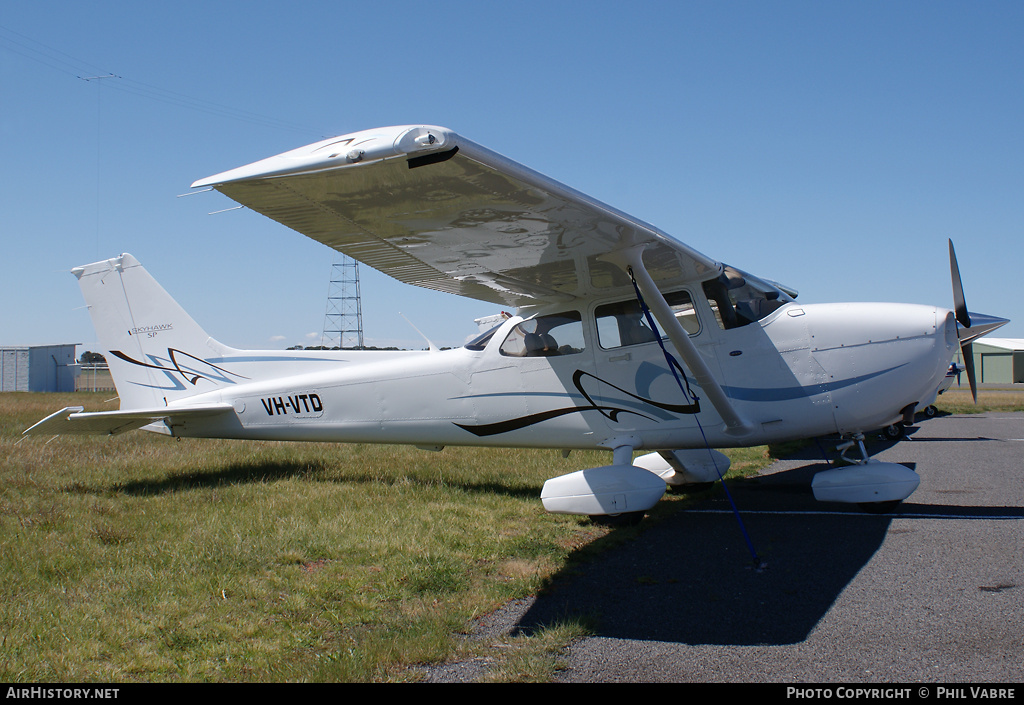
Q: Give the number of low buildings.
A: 2